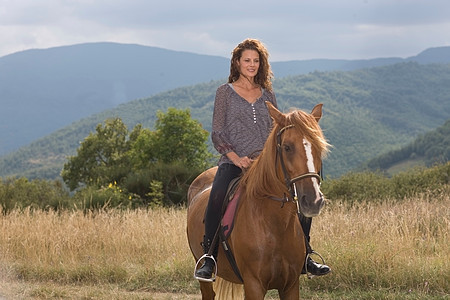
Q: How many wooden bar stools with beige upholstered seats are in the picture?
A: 0